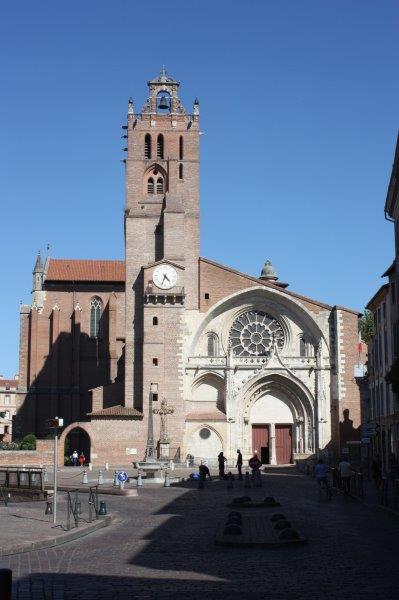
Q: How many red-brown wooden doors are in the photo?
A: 2